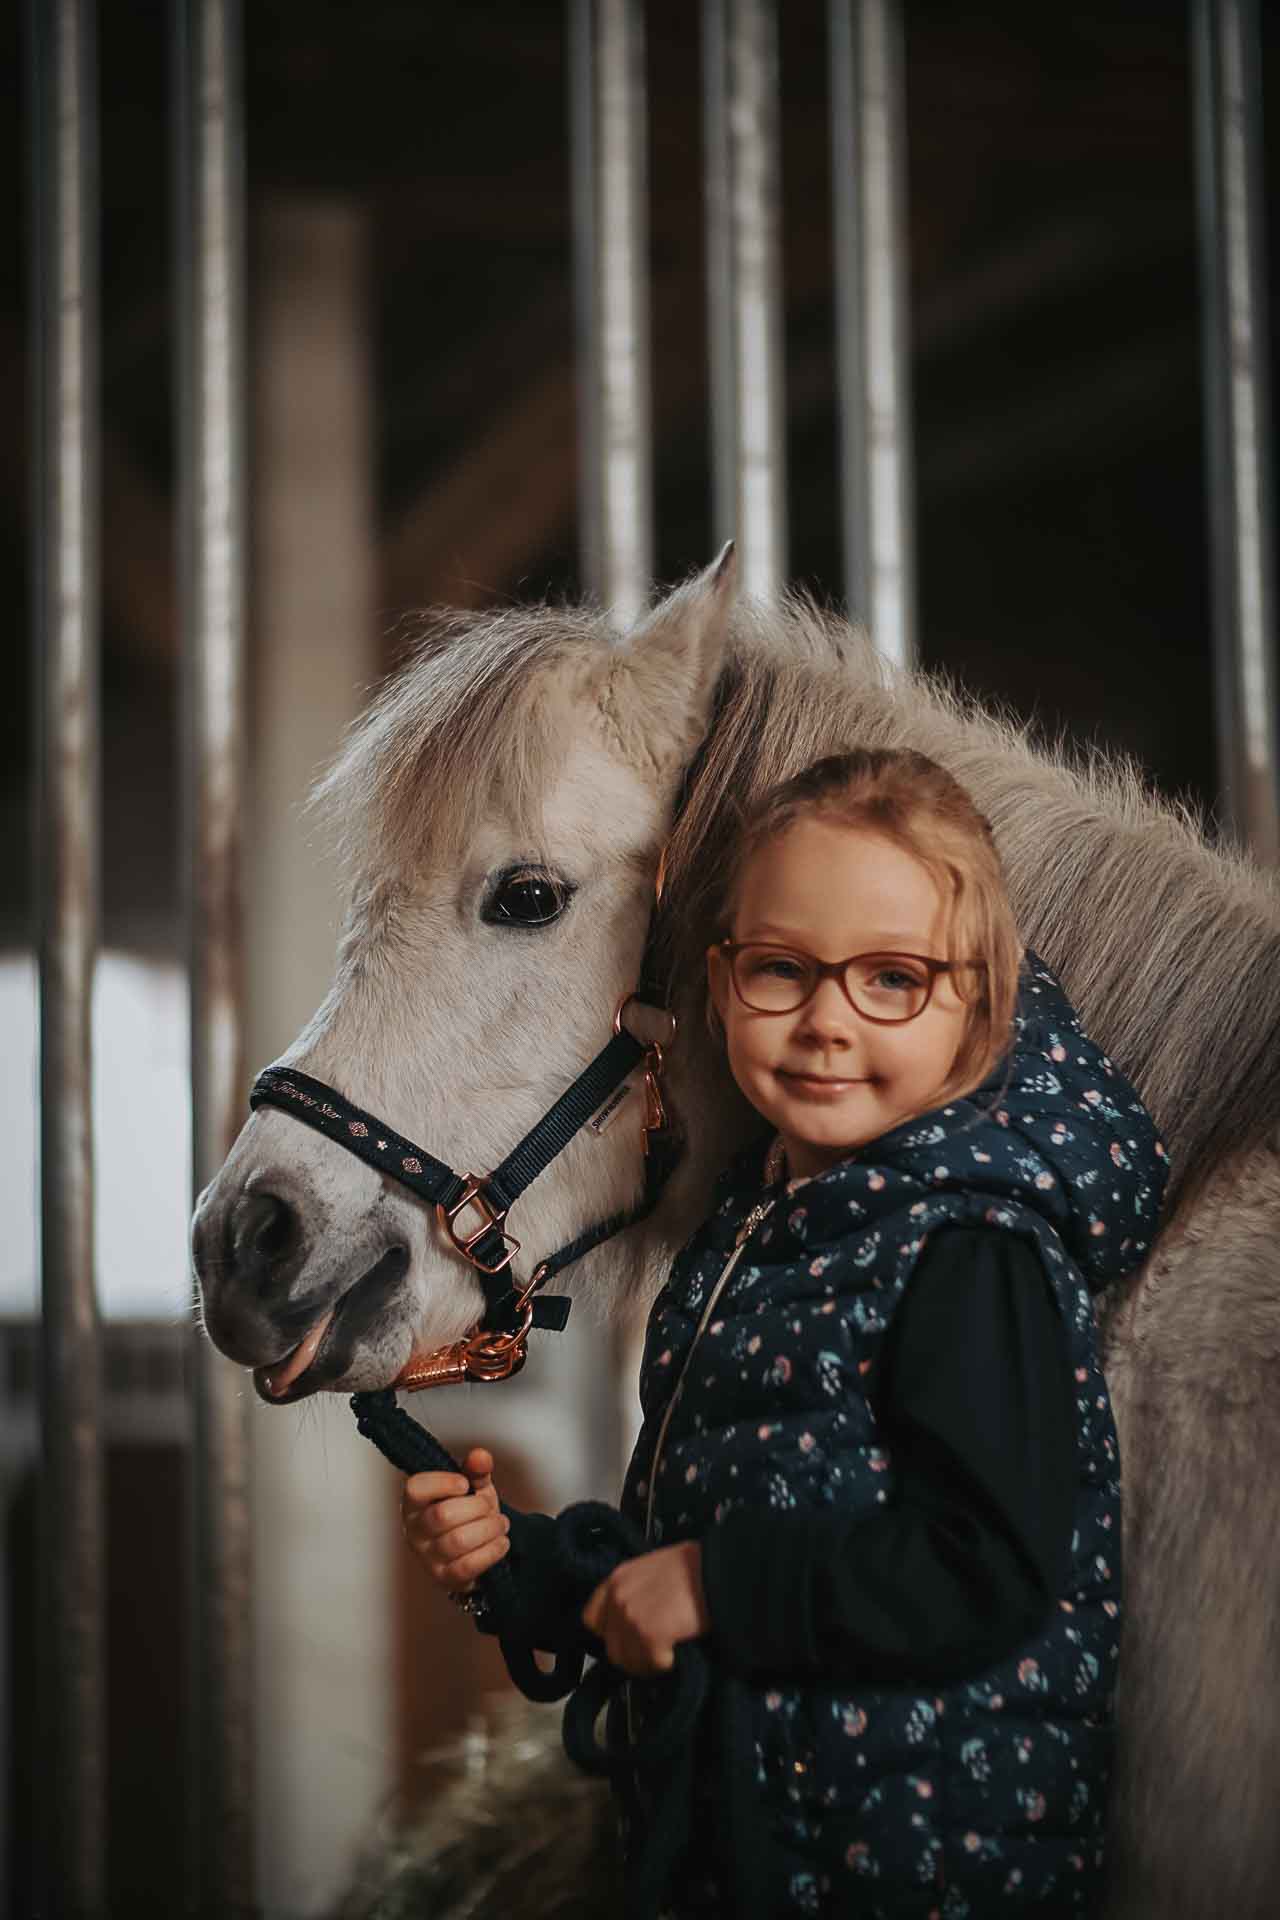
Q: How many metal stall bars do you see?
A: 6